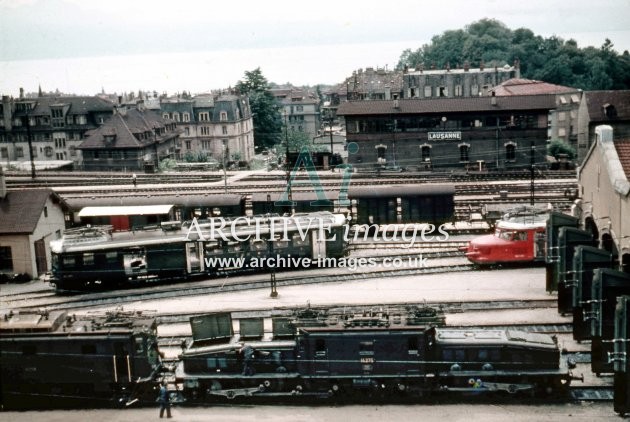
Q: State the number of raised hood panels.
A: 3